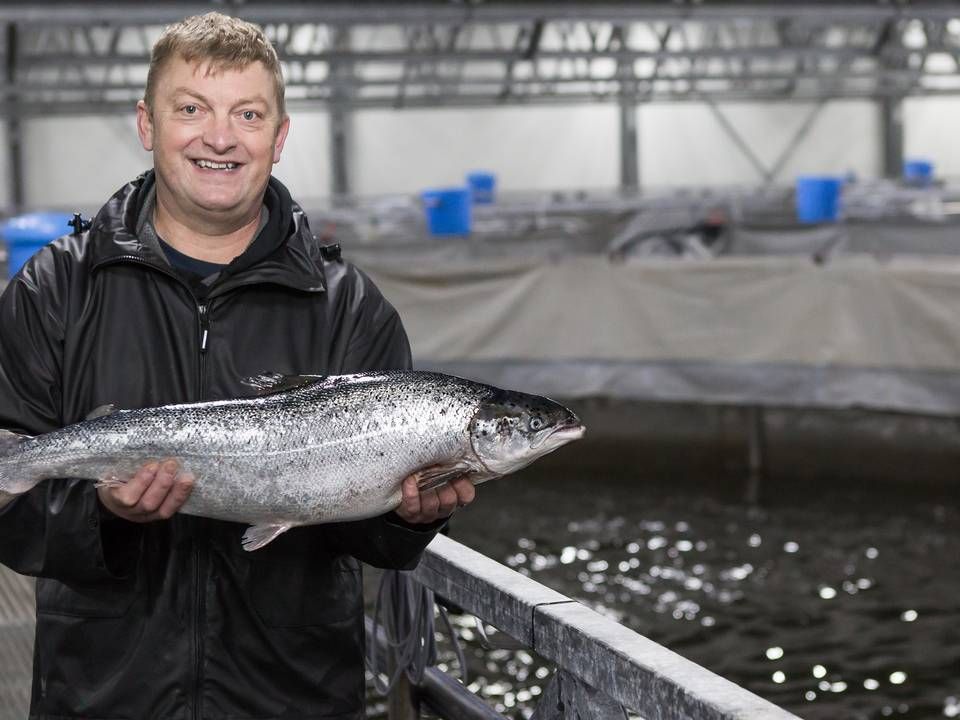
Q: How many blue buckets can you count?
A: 5